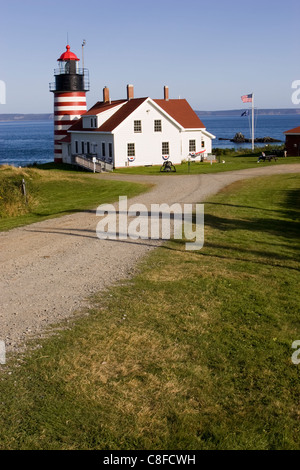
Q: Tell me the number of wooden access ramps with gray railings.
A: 1